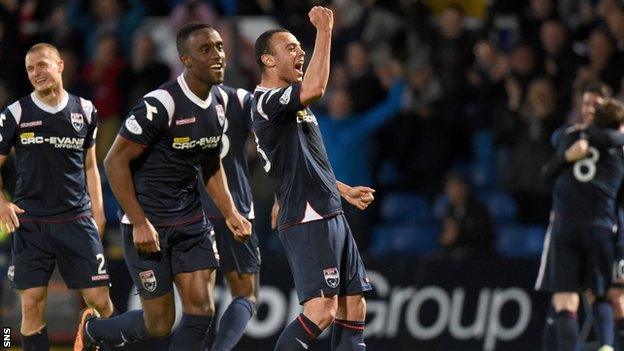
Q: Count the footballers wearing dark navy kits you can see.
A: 6